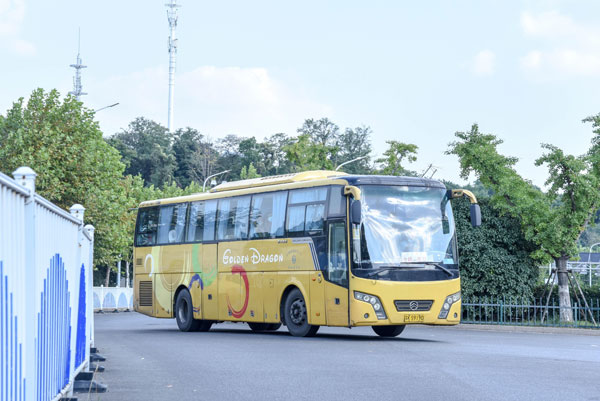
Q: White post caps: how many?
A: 3